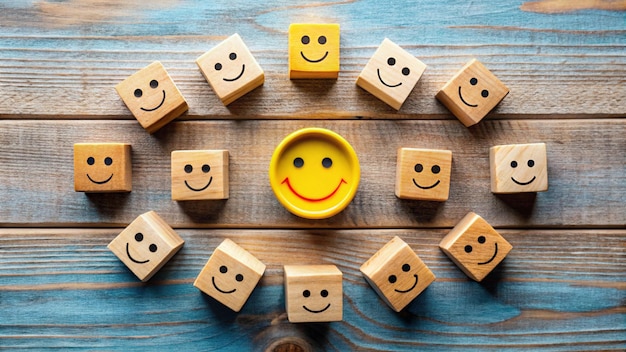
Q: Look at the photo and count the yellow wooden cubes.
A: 1